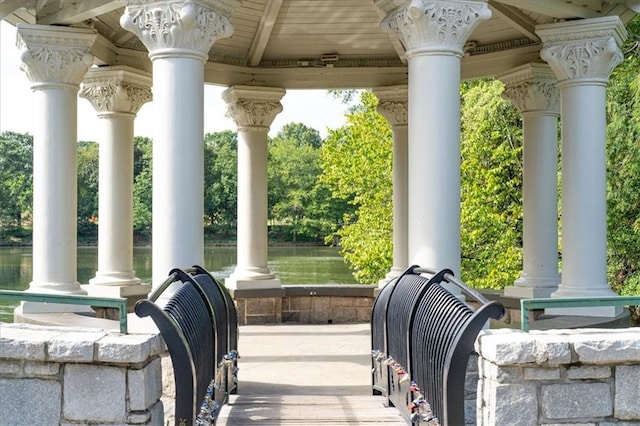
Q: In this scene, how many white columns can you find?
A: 8